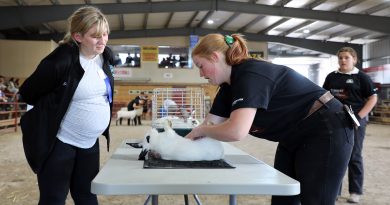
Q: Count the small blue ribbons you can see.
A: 1